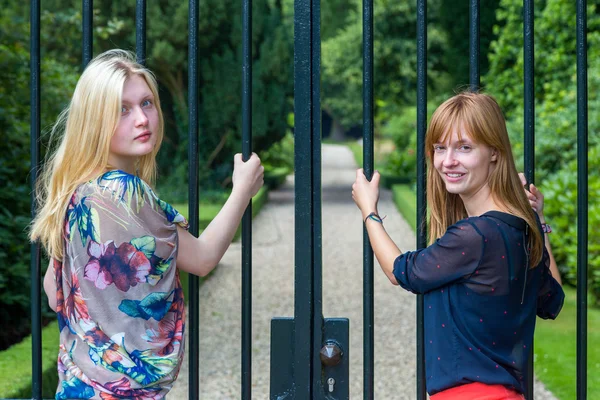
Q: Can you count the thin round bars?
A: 10